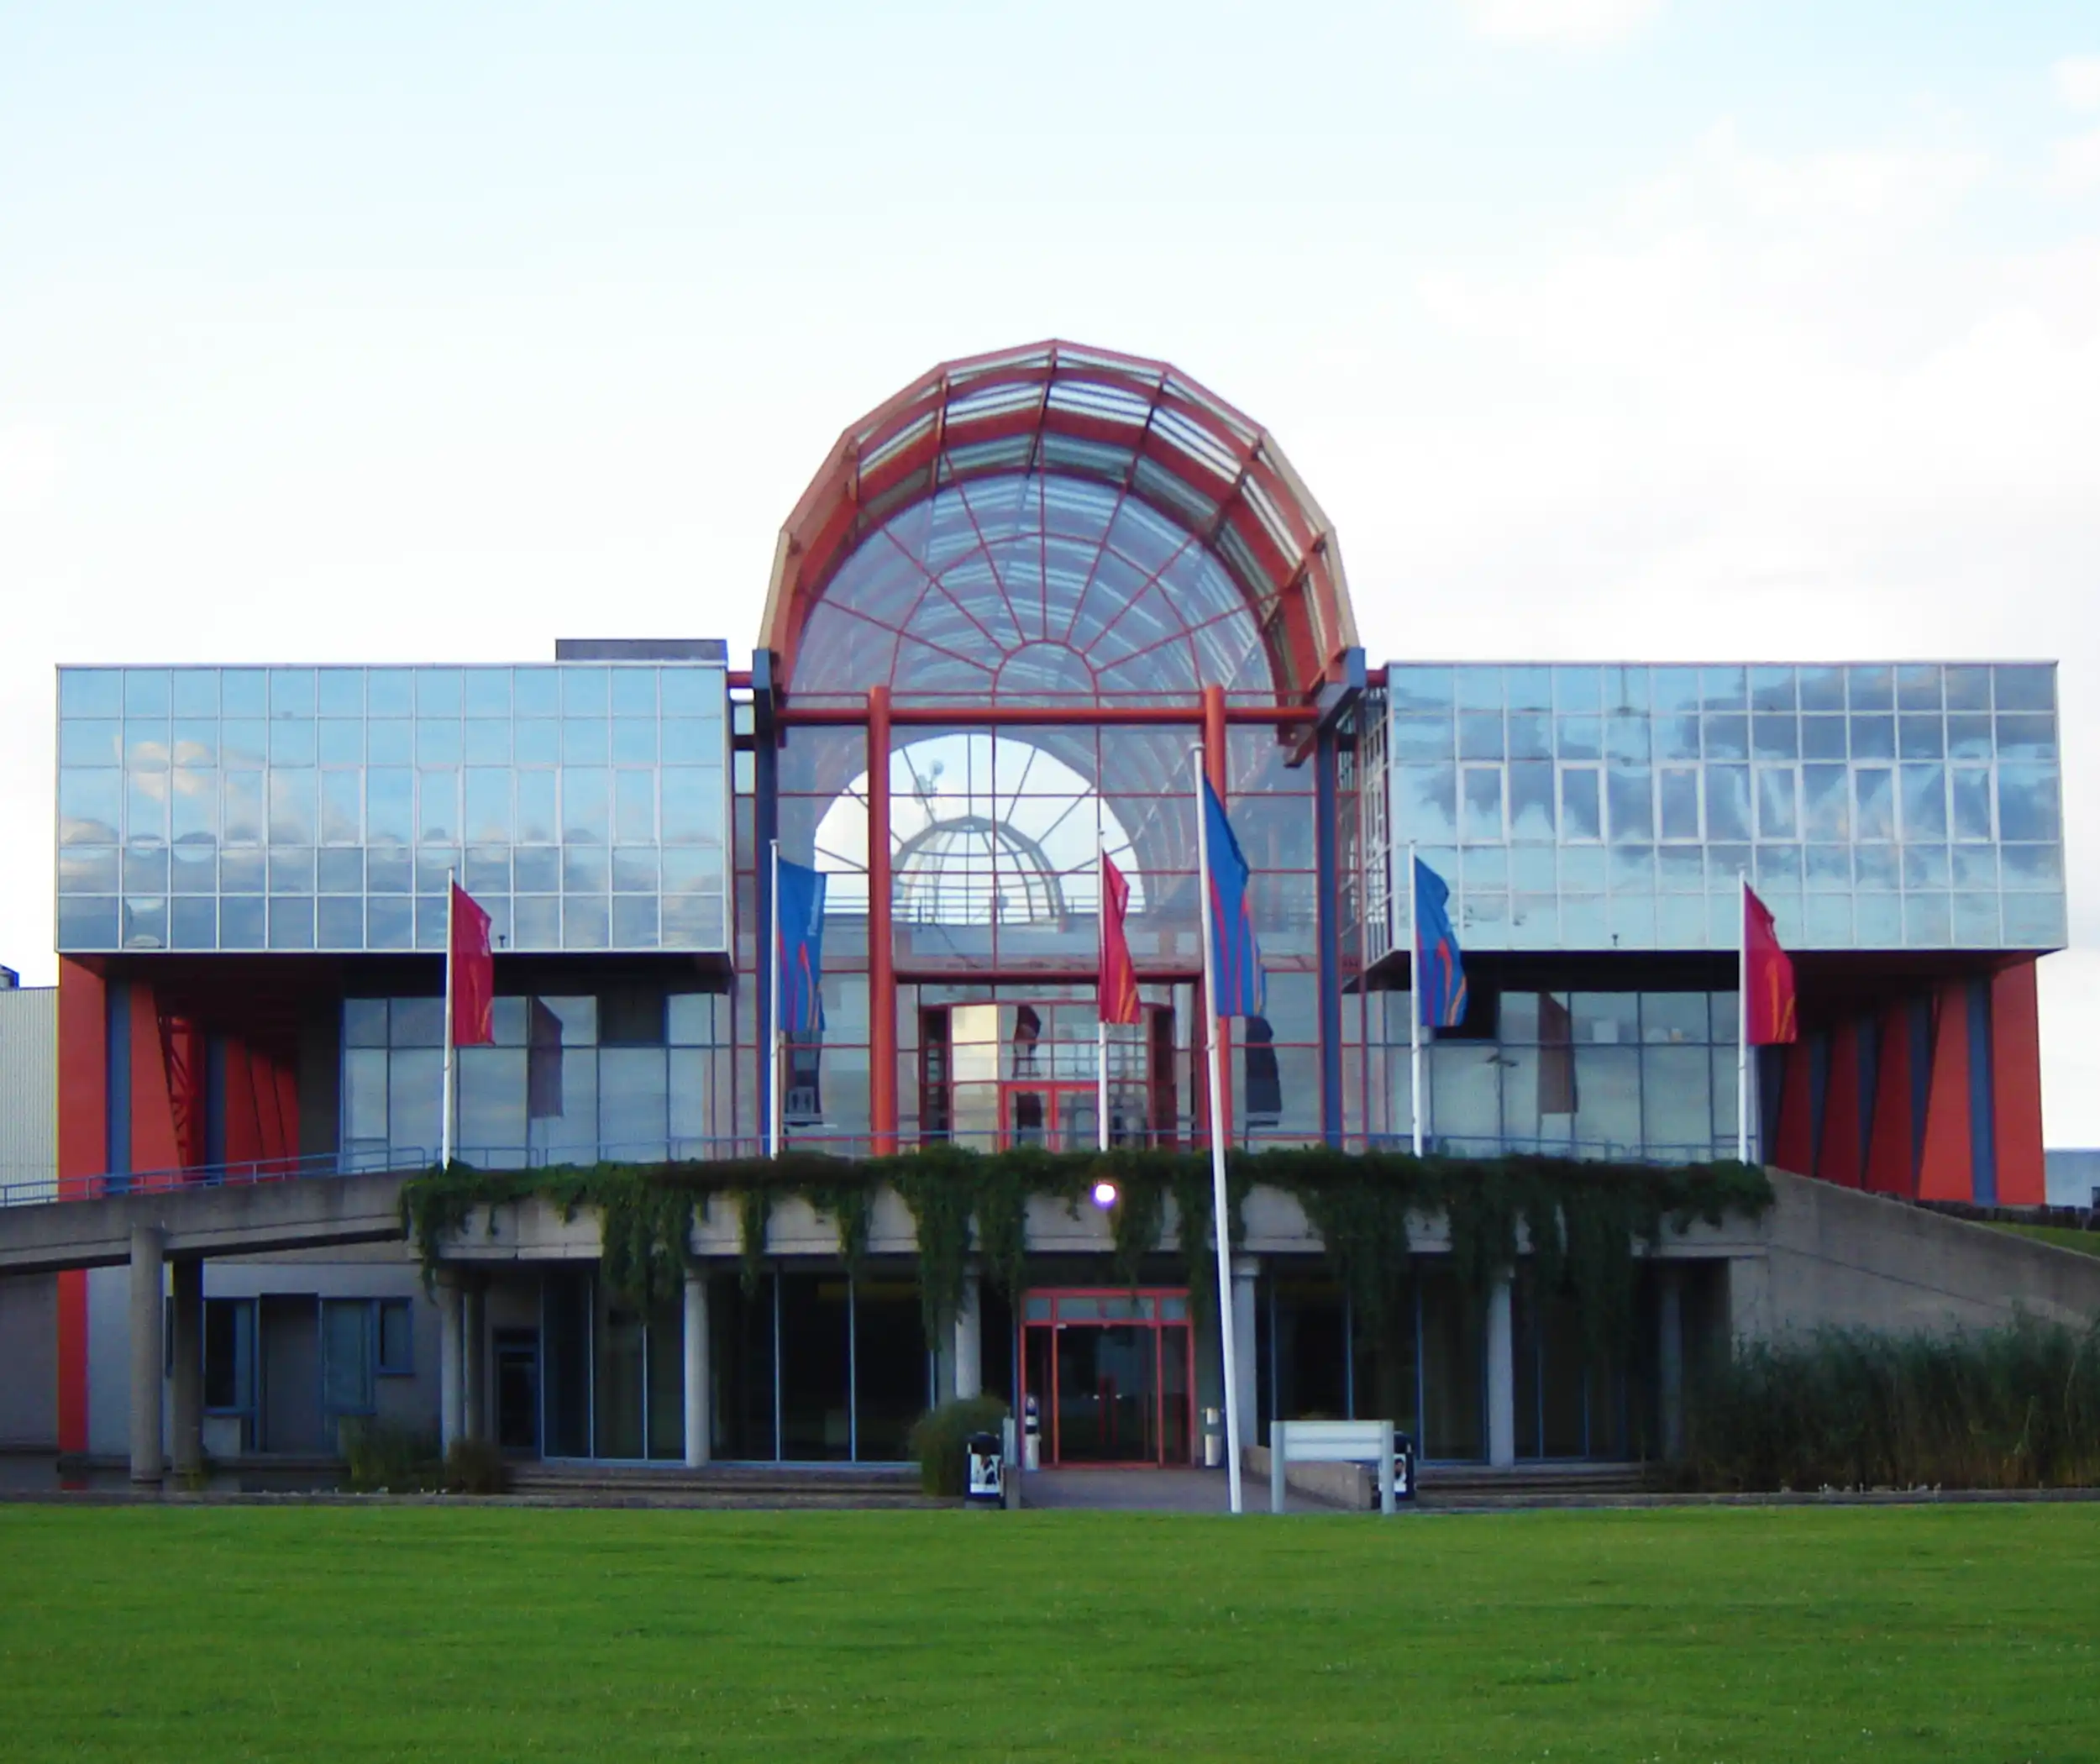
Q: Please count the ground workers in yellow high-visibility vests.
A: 0